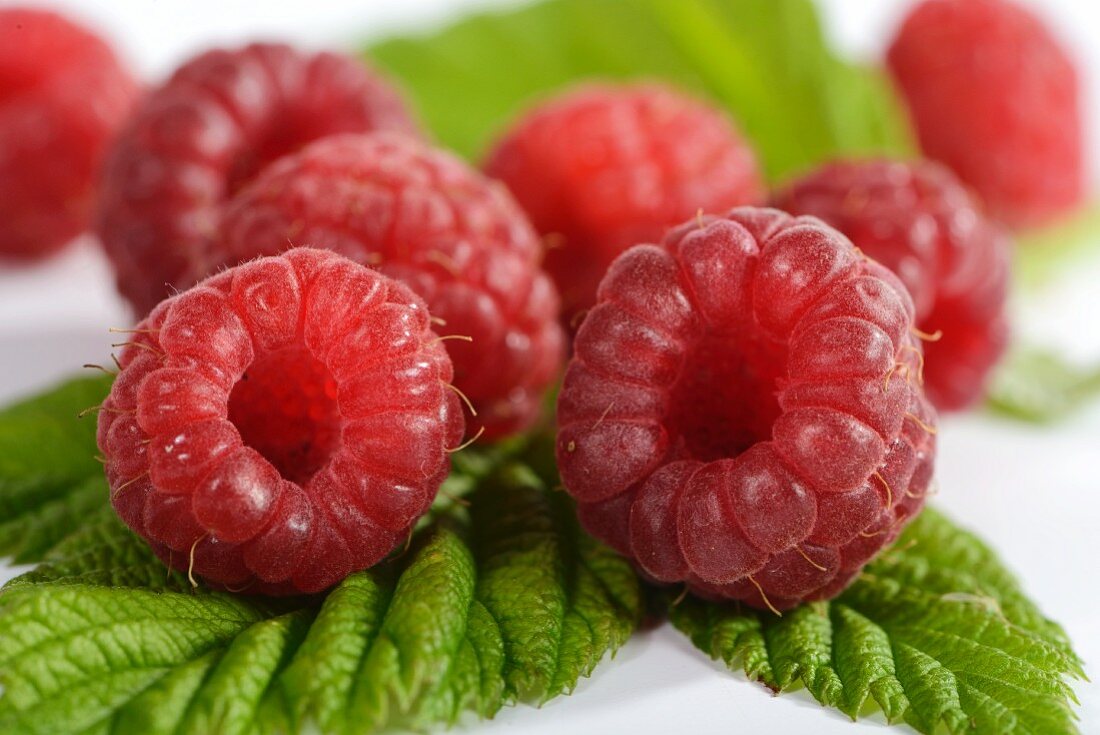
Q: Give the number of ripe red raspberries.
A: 8